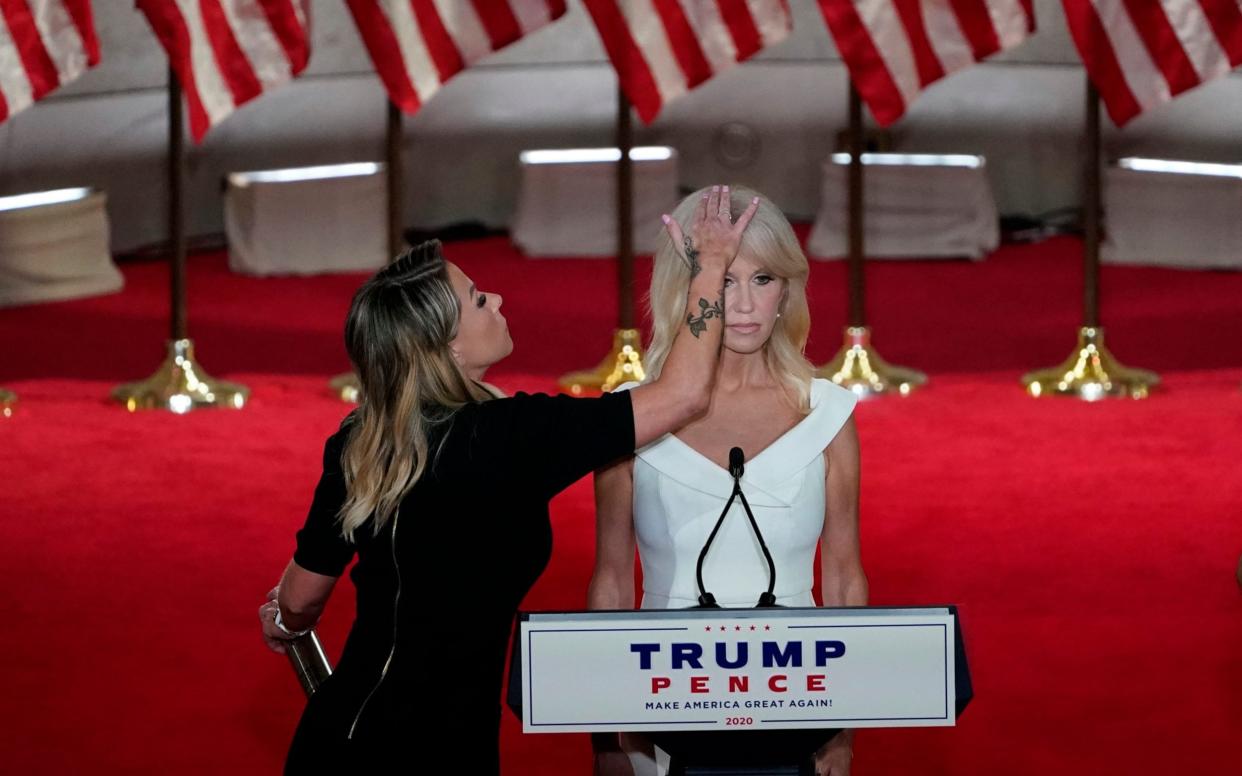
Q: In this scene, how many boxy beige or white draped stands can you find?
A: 5